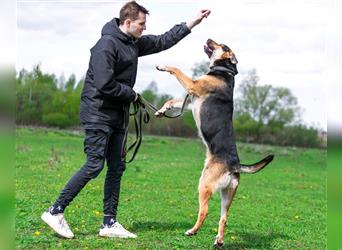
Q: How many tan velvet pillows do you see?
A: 0